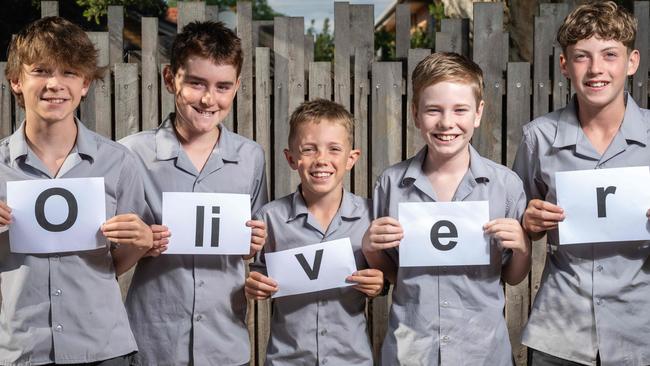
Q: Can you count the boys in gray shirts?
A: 5